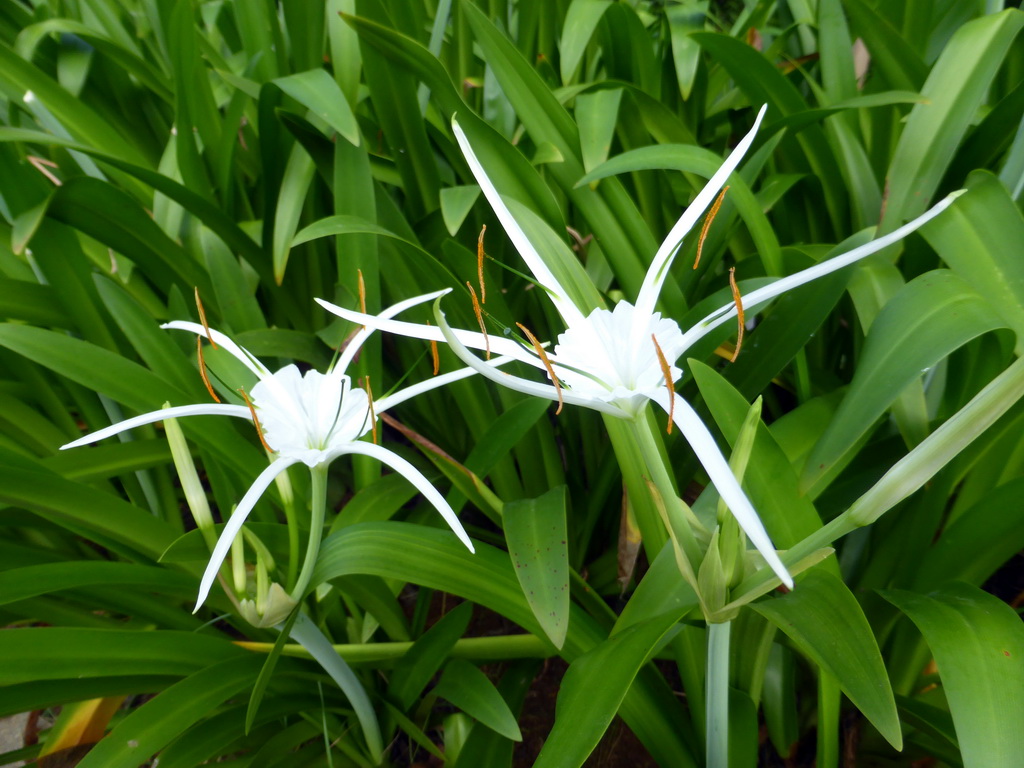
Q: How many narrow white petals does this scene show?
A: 12